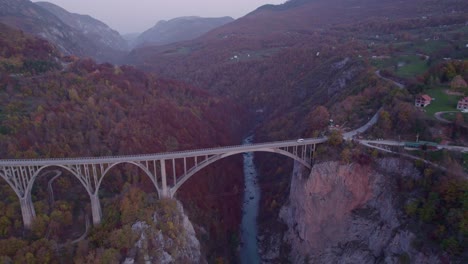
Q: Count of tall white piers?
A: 3